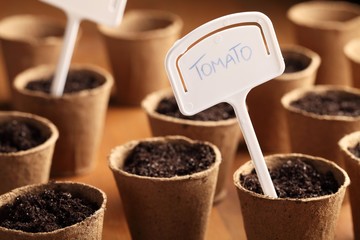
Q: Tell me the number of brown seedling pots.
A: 13